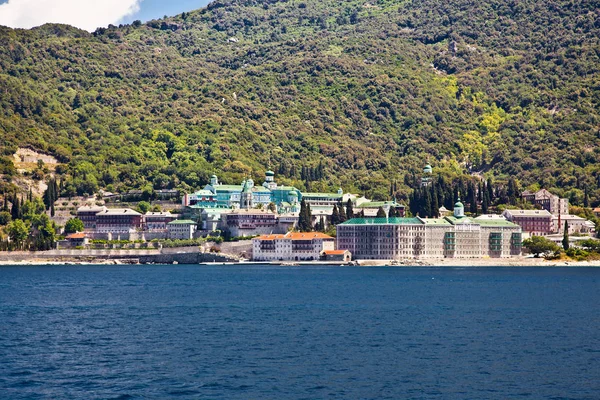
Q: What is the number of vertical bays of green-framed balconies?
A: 3